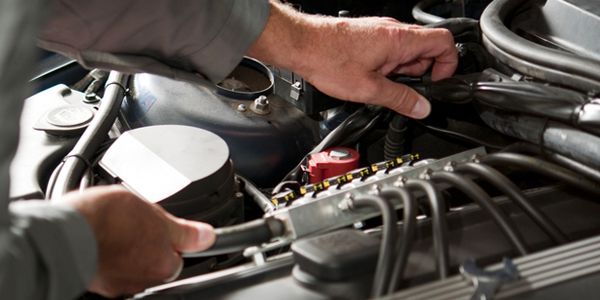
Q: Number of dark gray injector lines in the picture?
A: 6